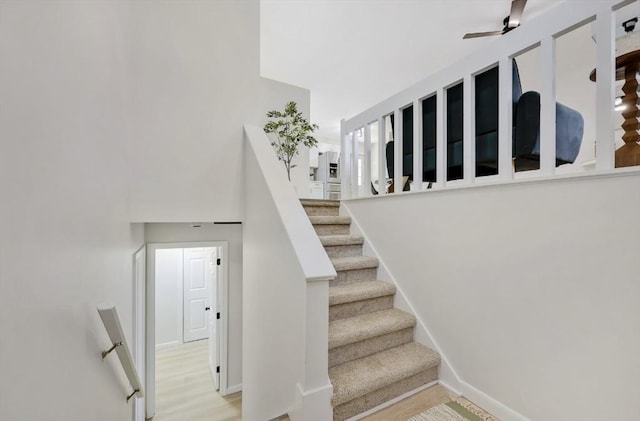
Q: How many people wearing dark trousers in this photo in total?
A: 0